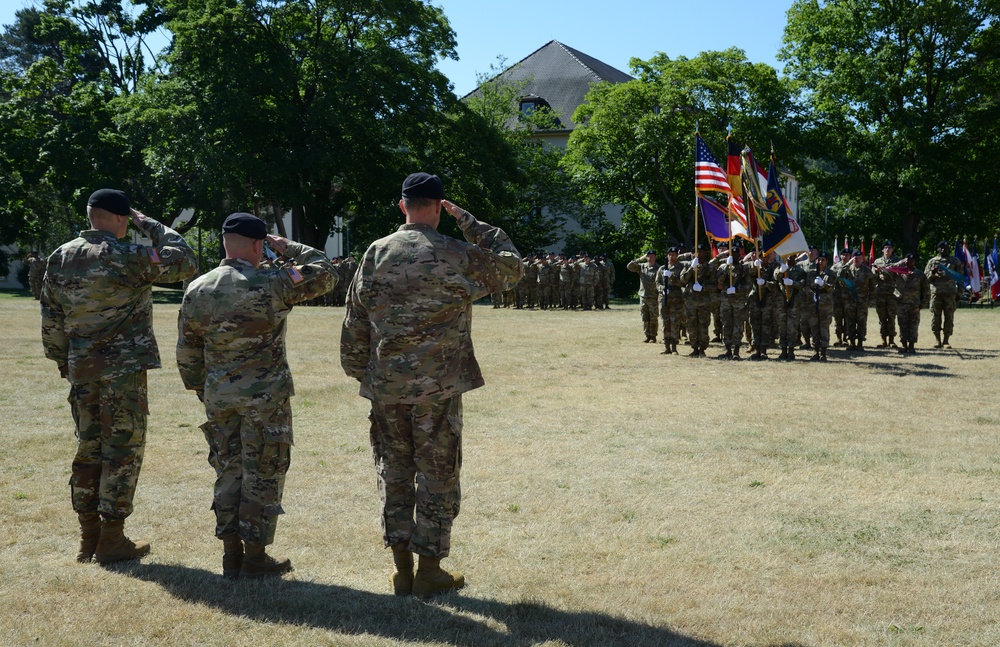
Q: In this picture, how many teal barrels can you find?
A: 0